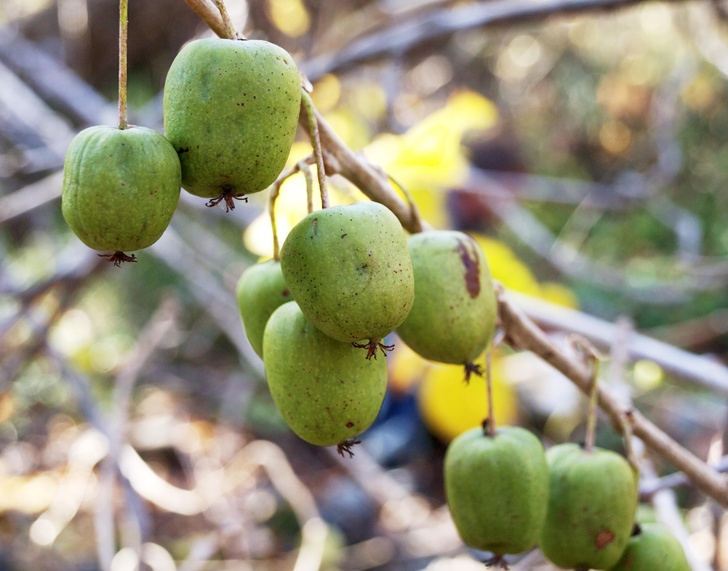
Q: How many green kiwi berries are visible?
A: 9